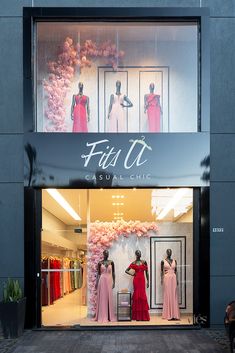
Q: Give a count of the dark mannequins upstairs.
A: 3